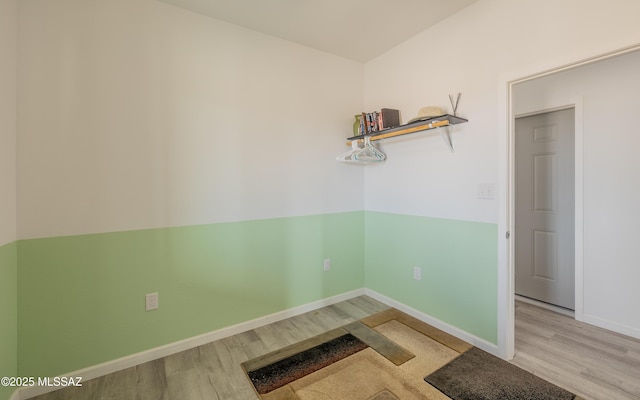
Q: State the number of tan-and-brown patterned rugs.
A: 1